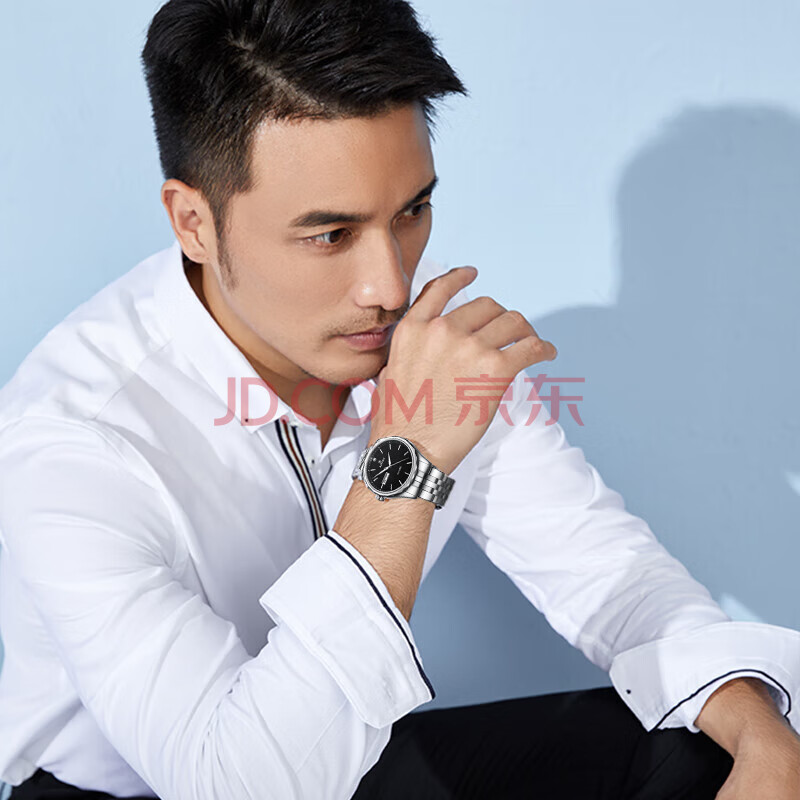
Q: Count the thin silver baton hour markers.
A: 11